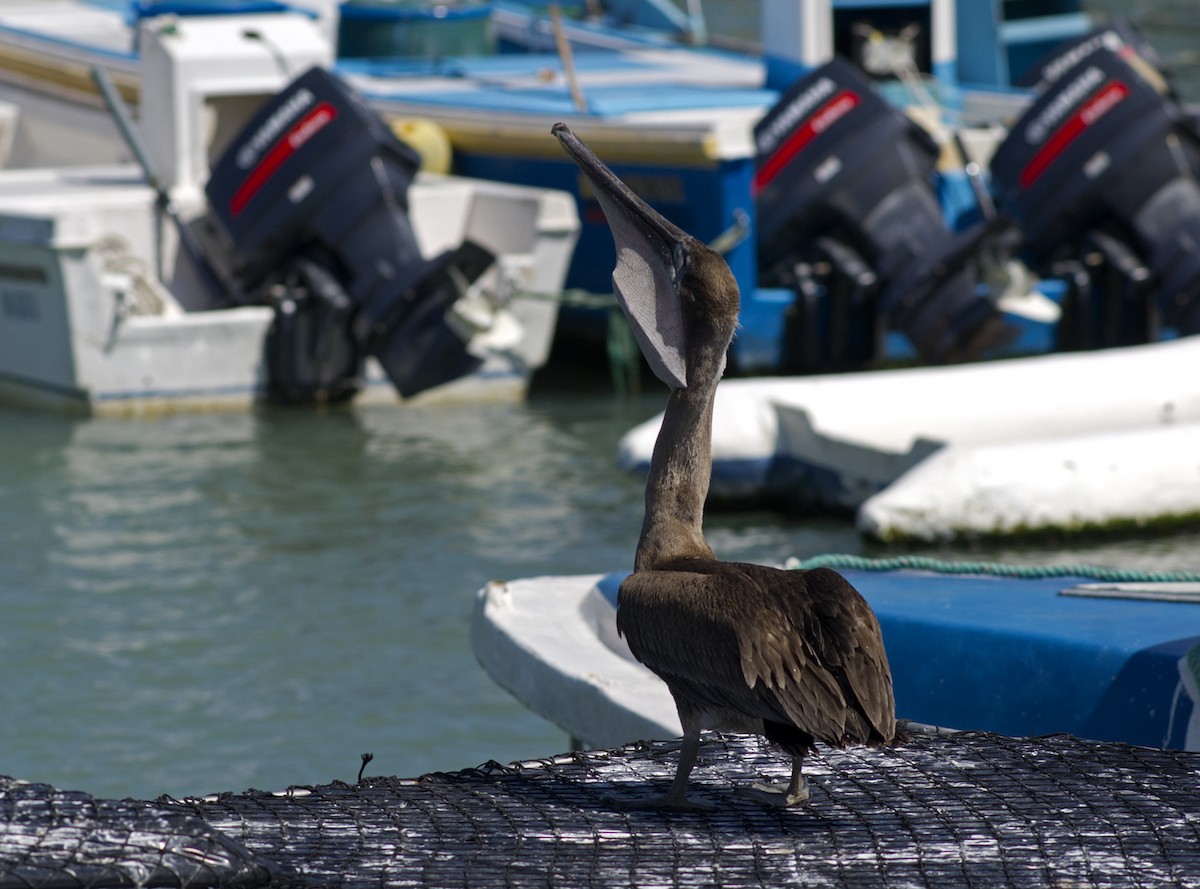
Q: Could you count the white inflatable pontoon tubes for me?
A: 2